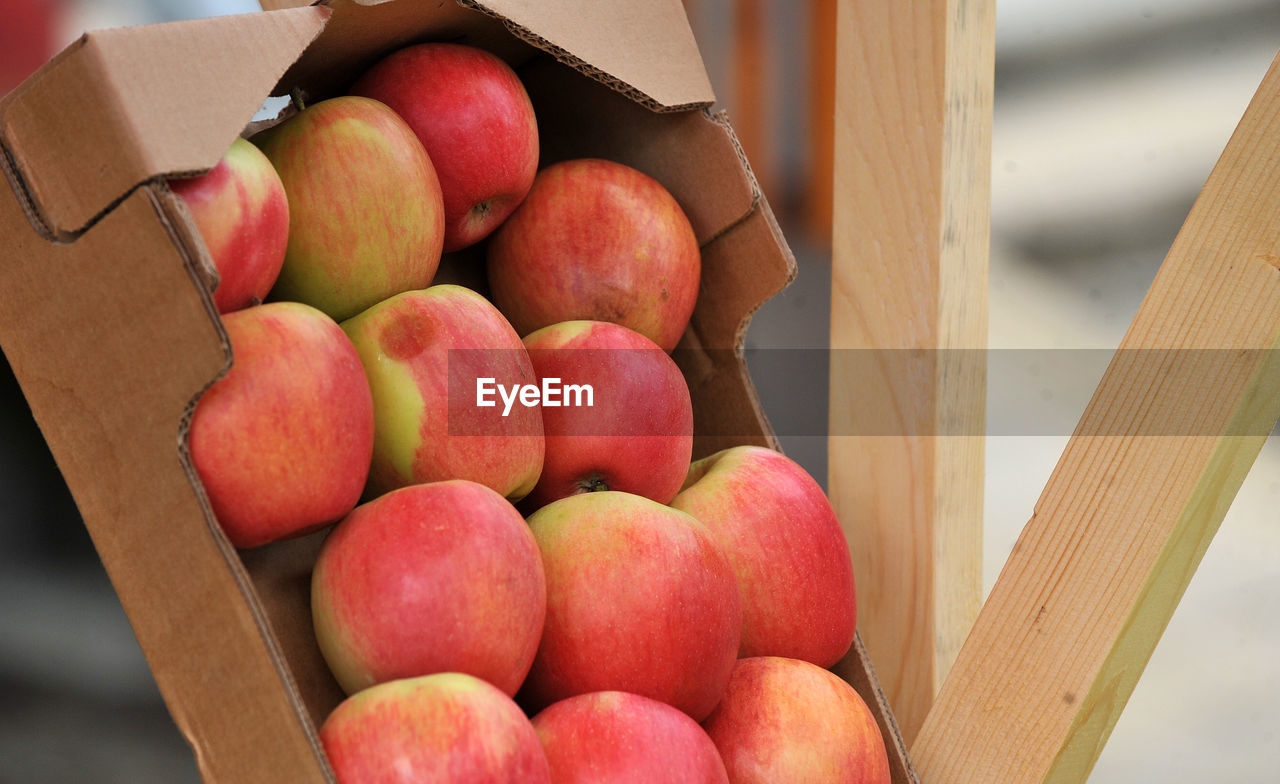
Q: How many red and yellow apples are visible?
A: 13